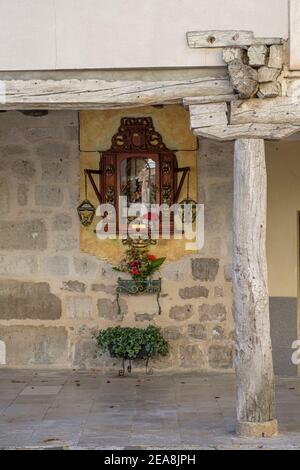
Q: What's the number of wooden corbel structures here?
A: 1